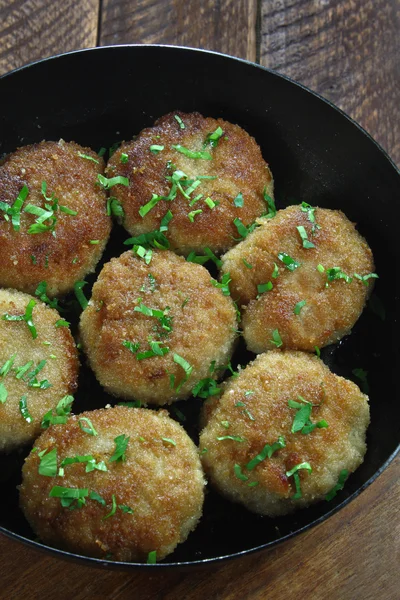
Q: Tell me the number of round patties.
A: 7